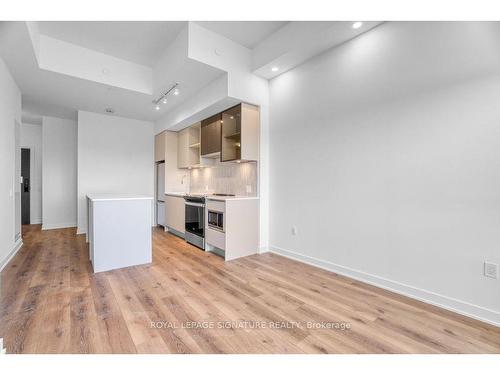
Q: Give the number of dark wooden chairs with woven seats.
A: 0